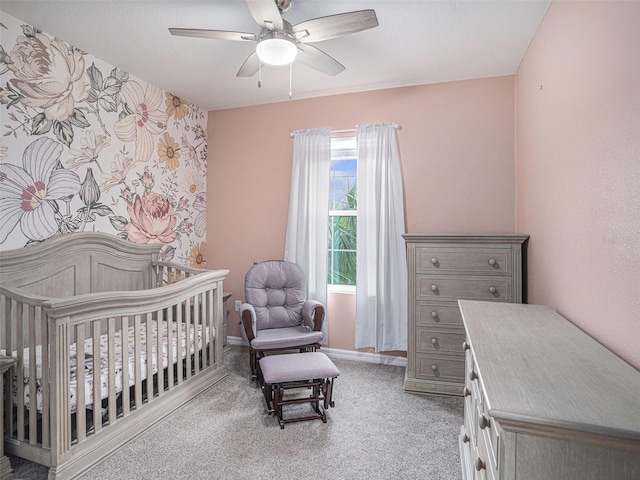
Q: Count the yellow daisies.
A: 3